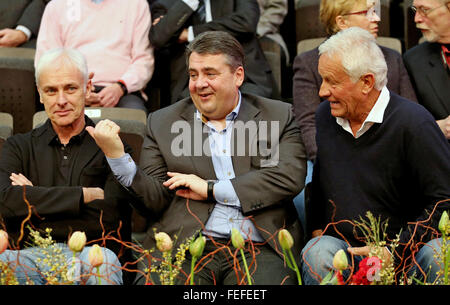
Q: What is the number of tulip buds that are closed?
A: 9